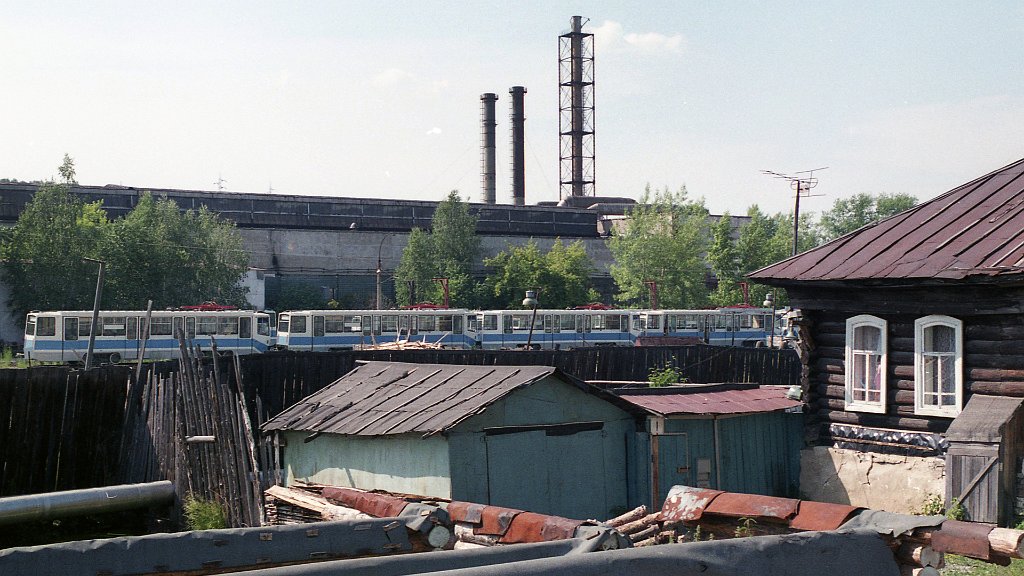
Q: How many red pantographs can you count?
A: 4